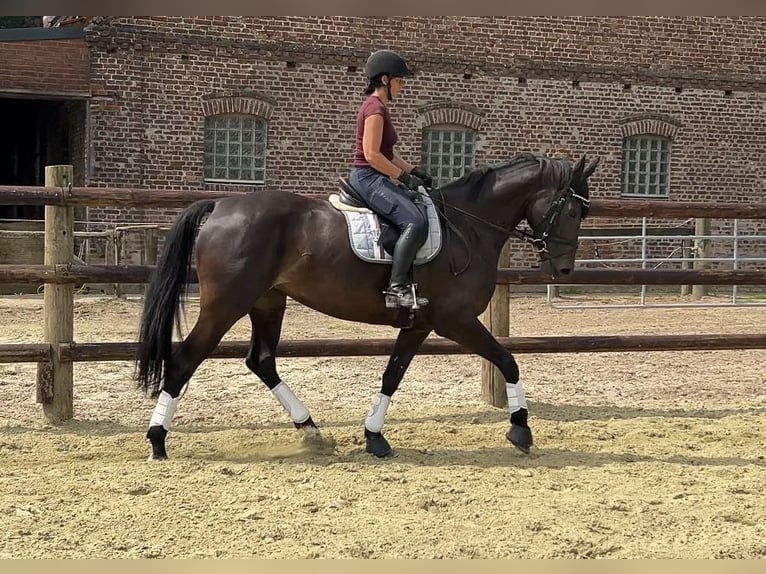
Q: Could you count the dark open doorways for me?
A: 1